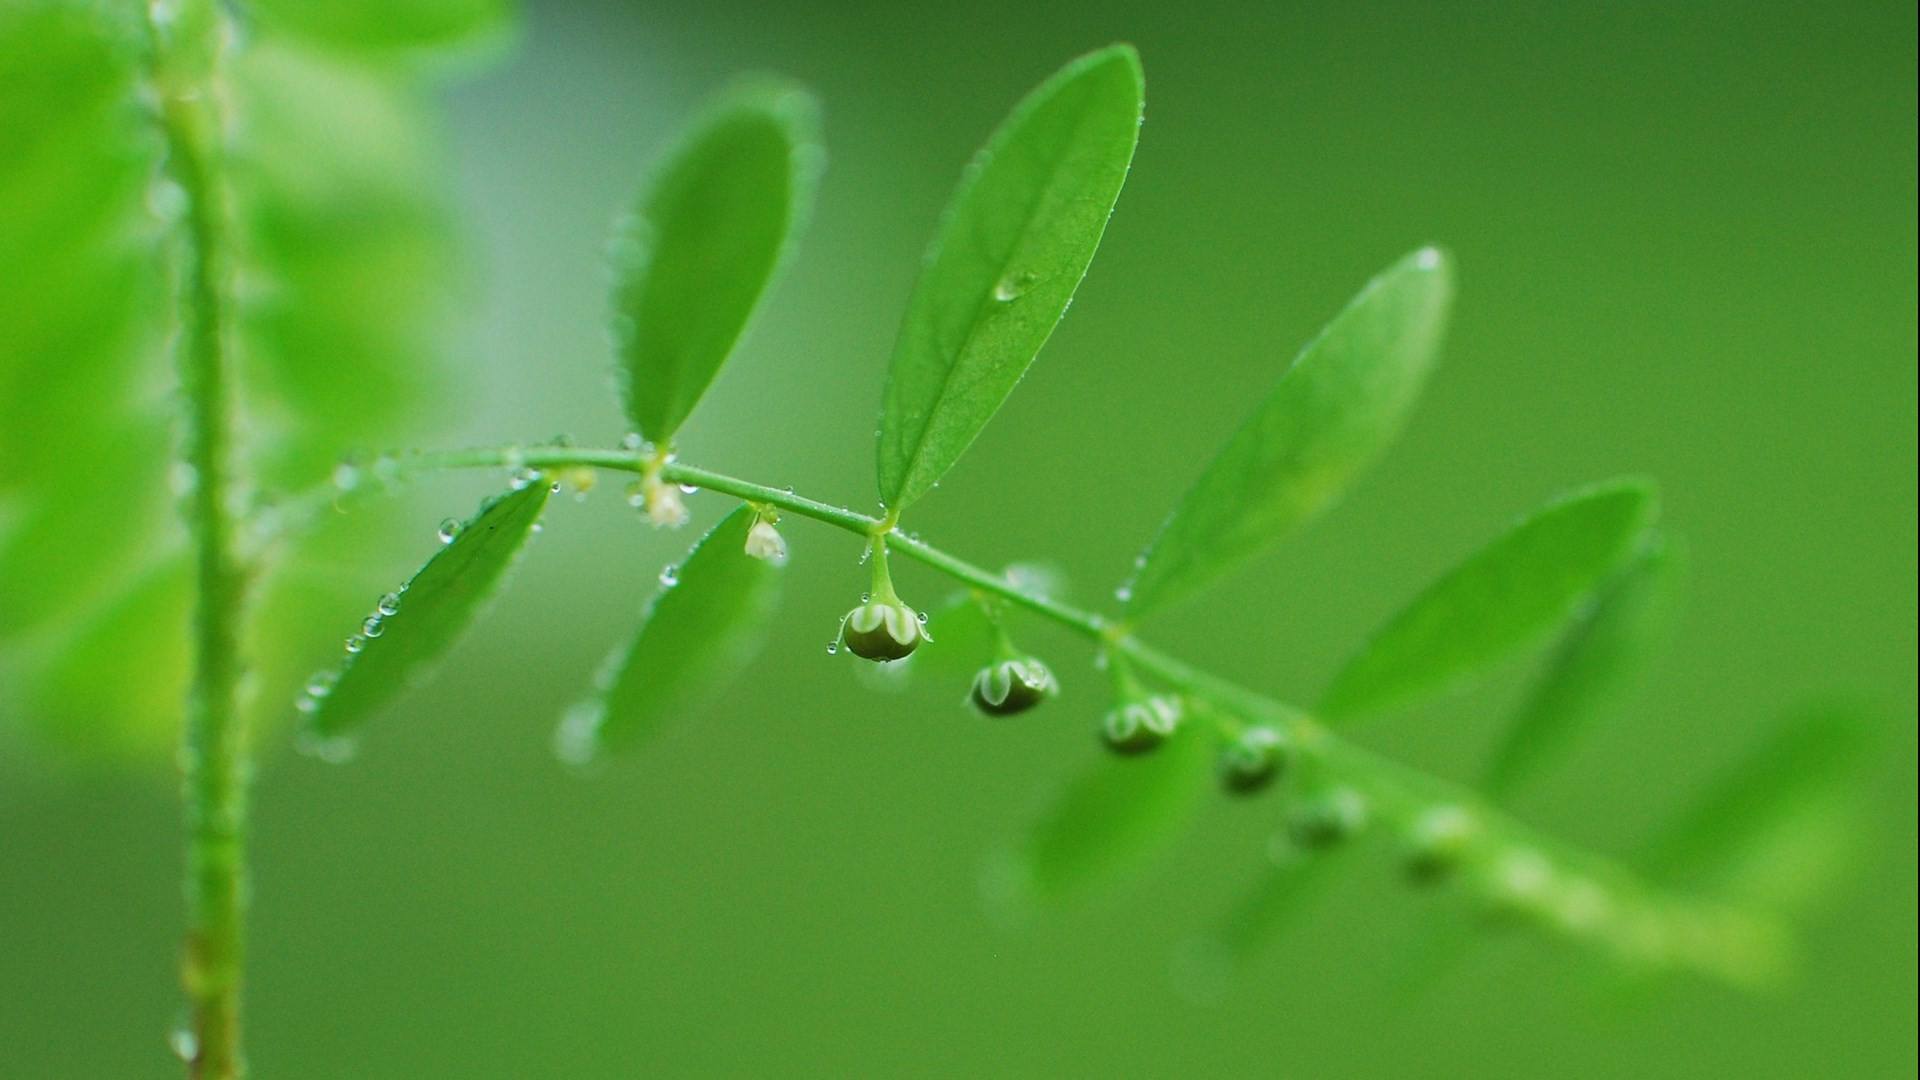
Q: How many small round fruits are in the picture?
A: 6